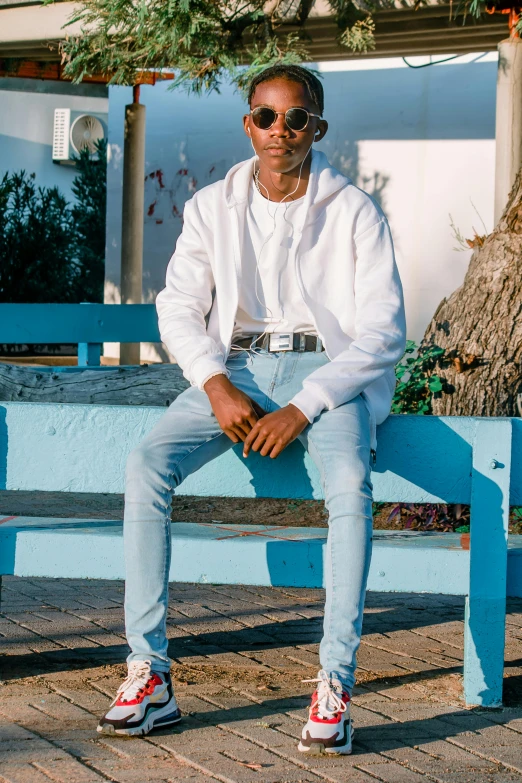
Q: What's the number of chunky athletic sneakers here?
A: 2